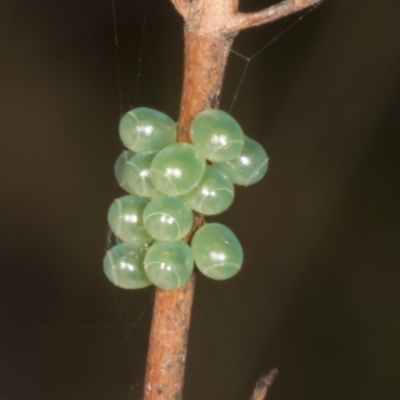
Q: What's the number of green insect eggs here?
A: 12